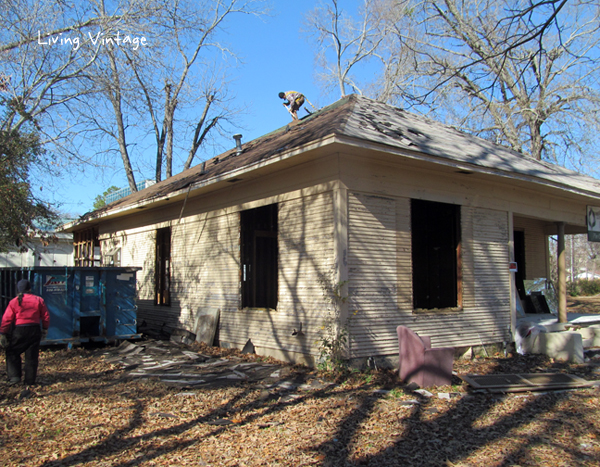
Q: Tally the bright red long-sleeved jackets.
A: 1